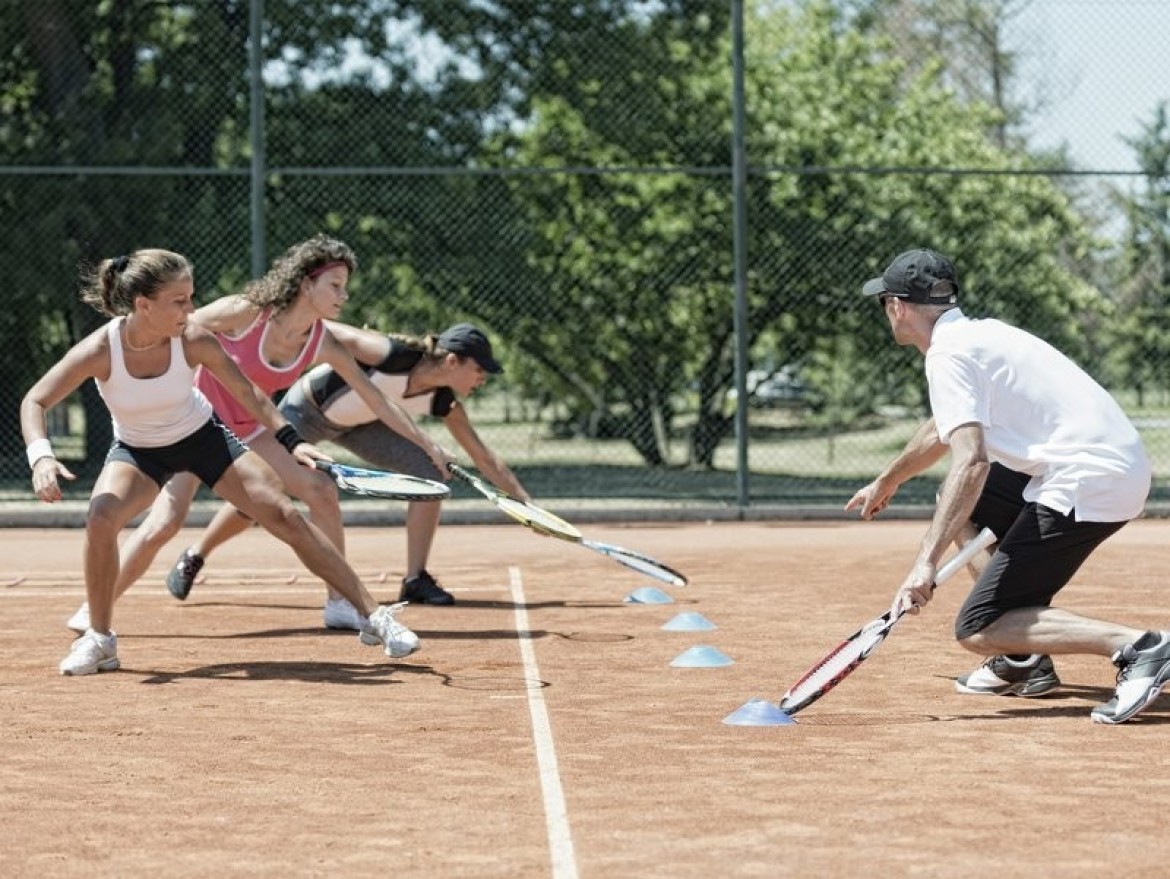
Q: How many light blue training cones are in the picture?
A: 4